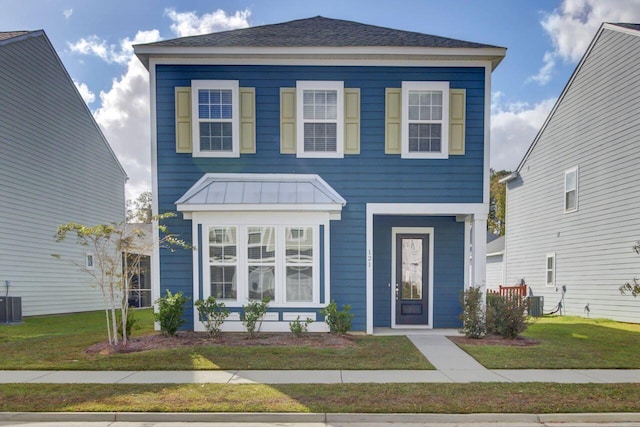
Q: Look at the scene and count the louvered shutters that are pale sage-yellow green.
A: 6